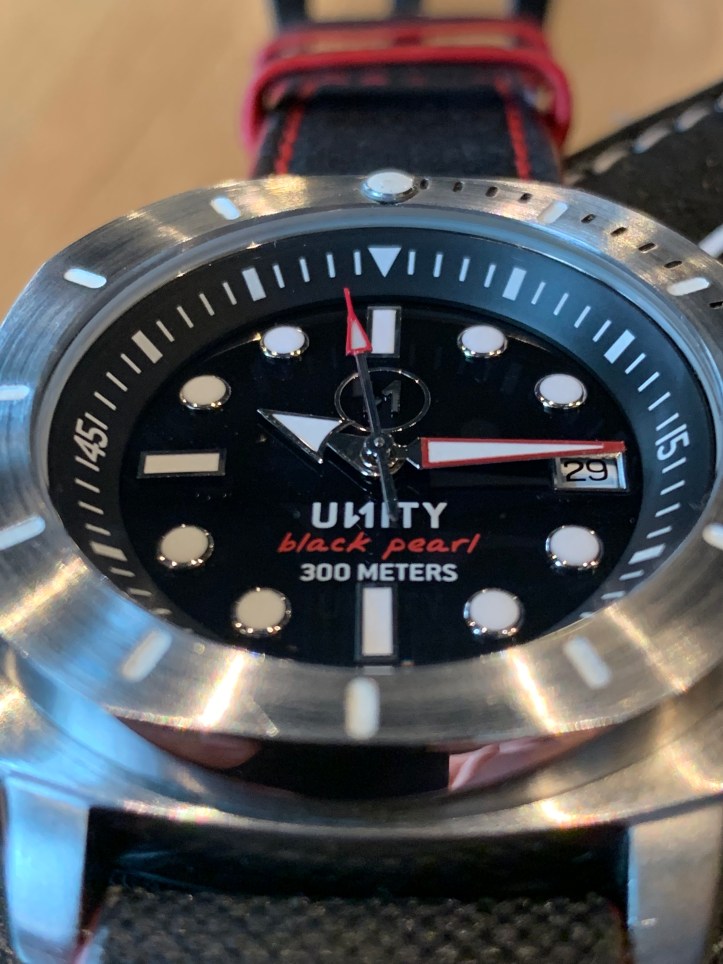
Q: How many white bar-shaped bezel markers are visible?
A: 10